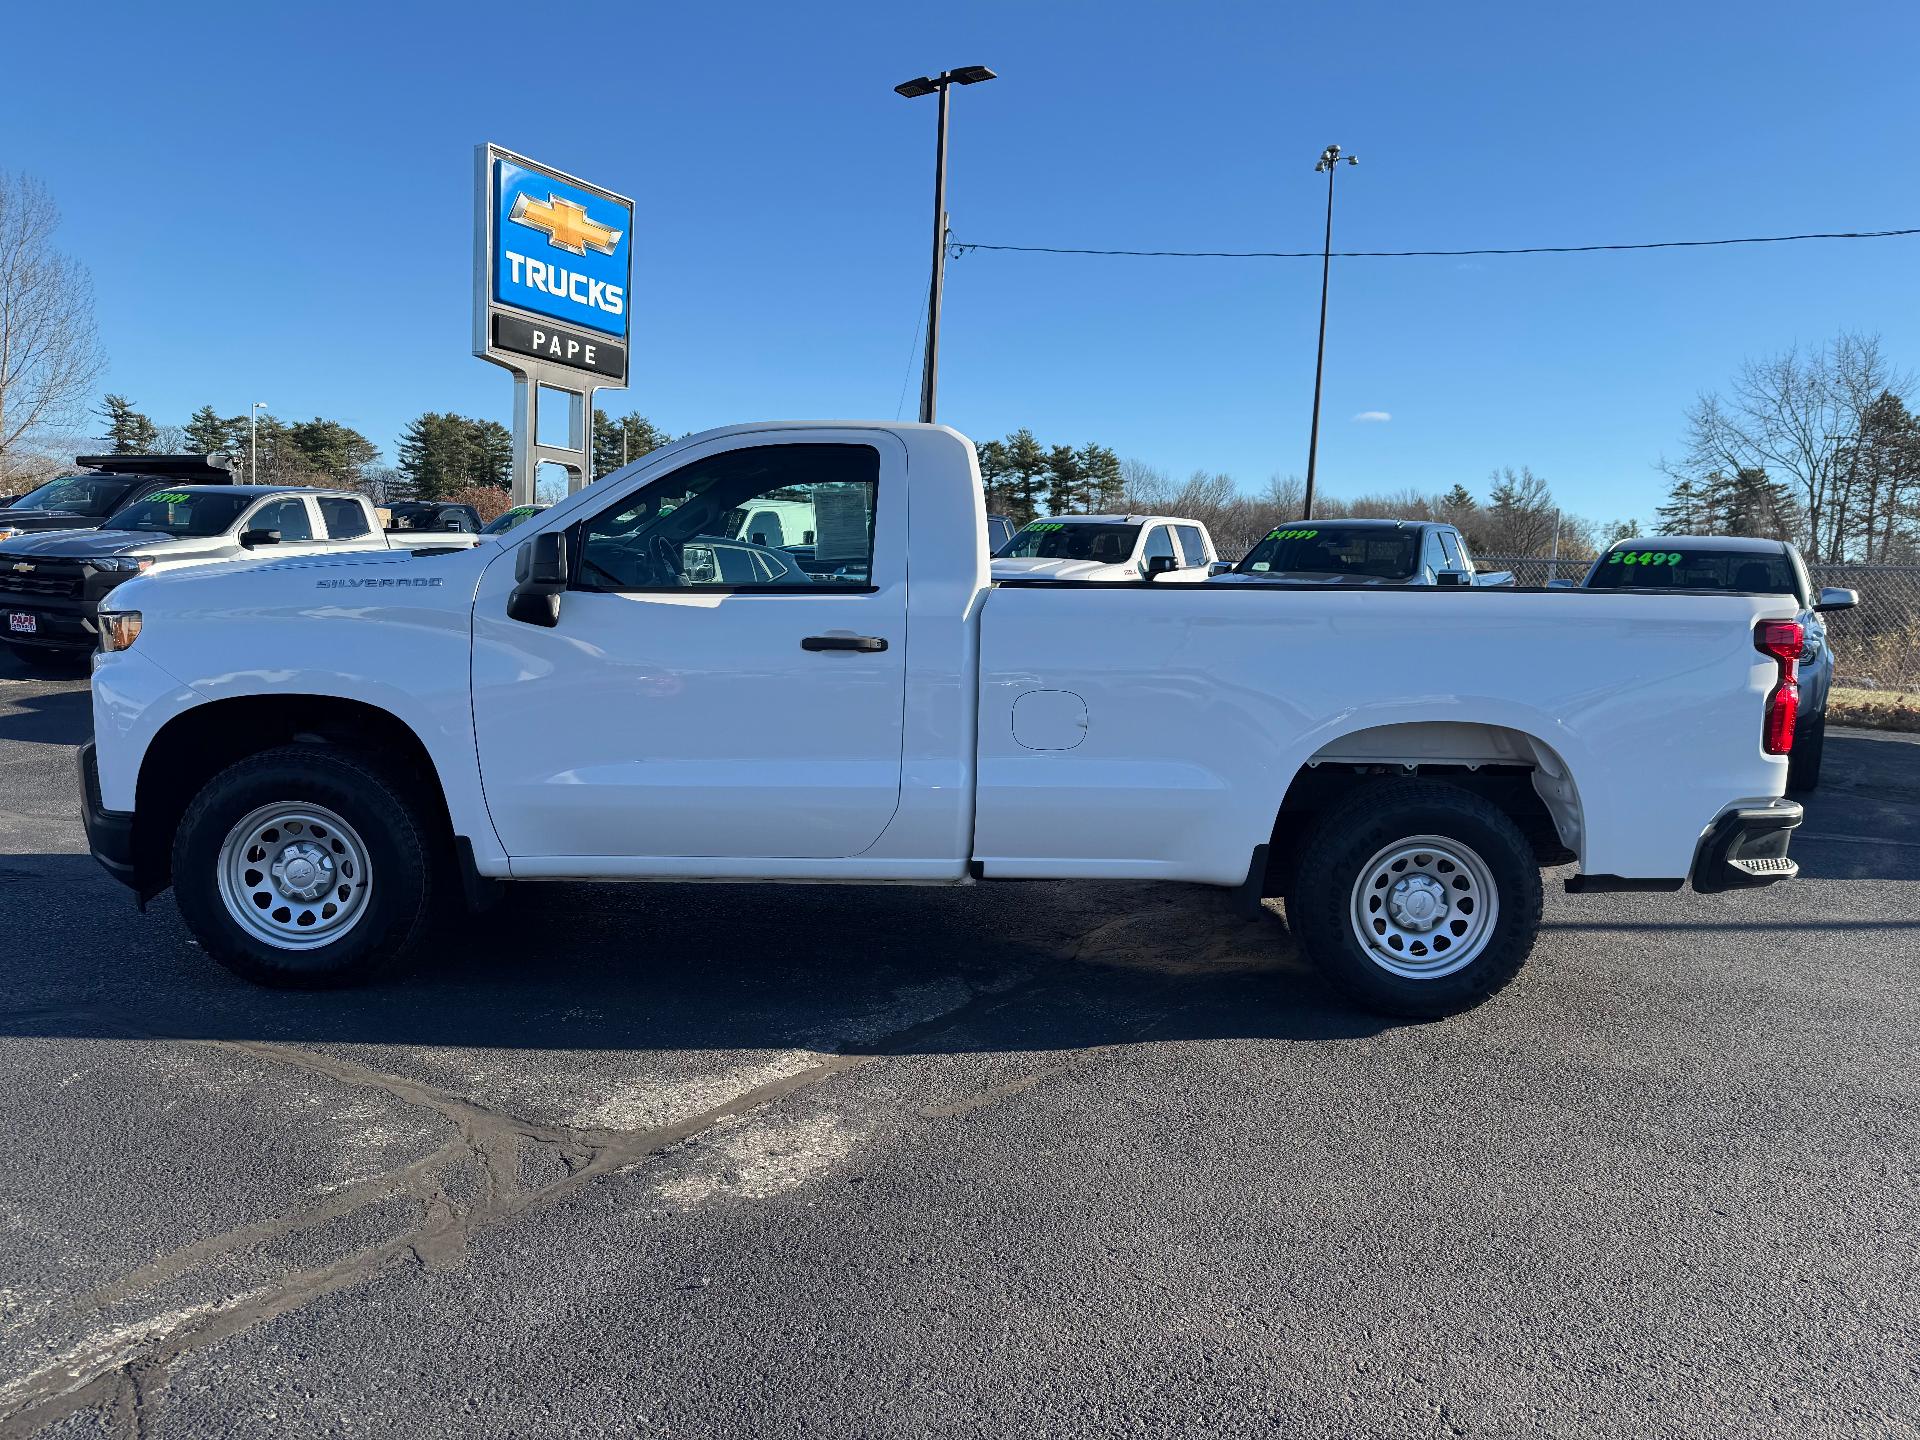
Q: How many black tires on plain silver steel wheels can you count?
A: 2